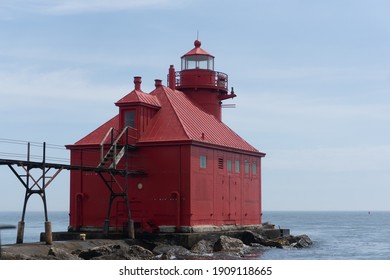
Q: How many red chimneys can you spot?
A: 3